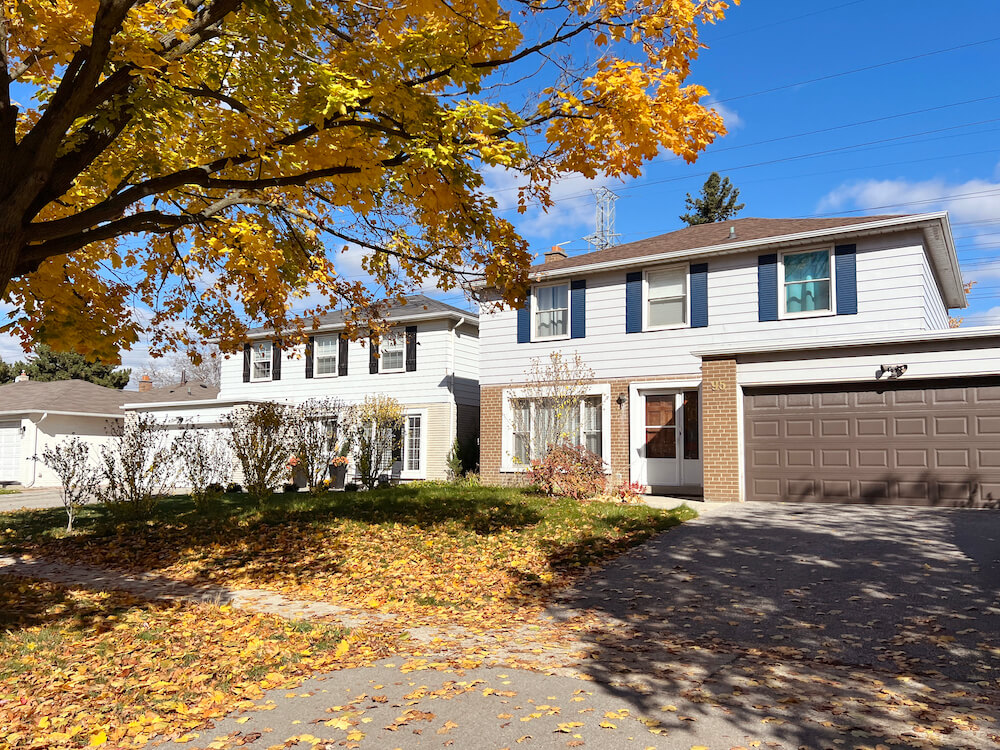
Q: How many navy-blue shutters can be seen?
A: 6